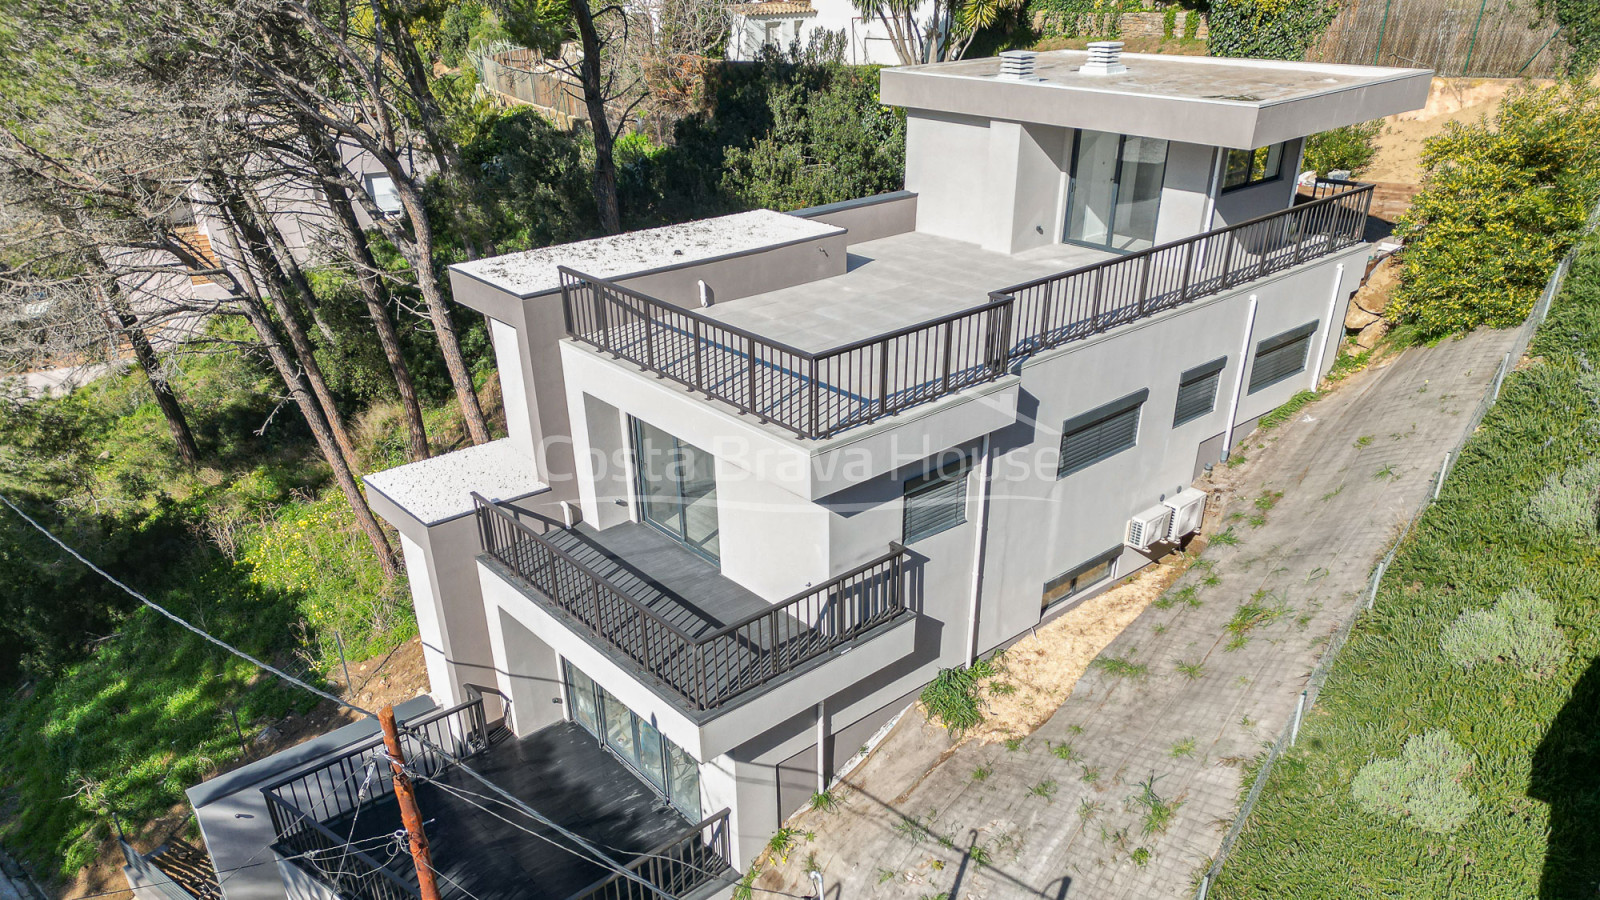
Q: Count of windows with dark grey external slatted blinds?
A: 4